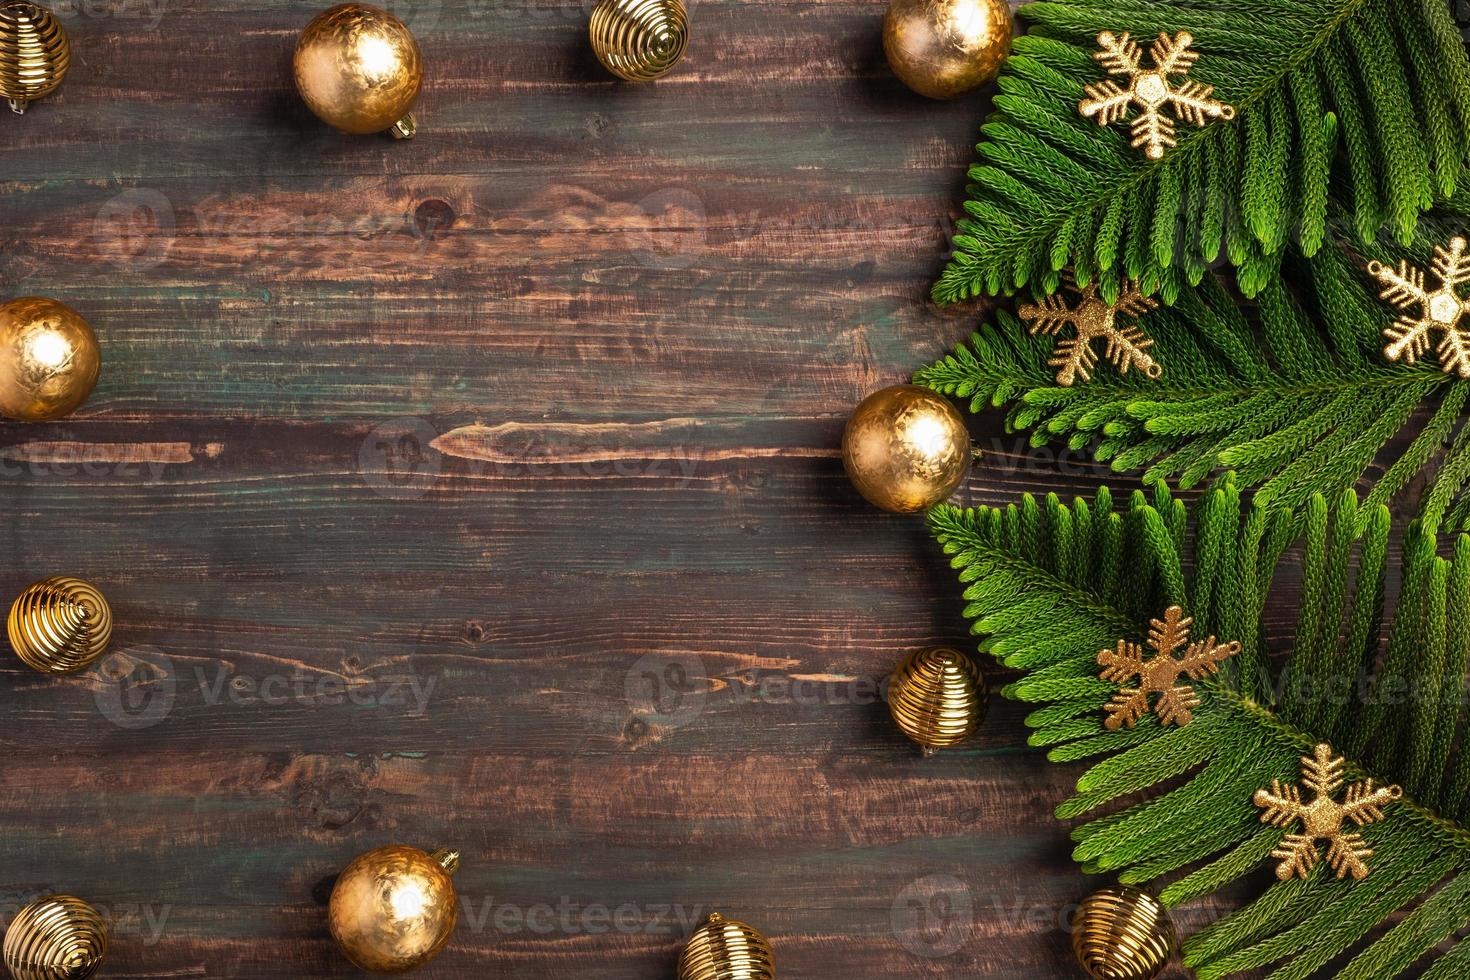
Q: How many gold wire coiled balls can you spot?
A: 7